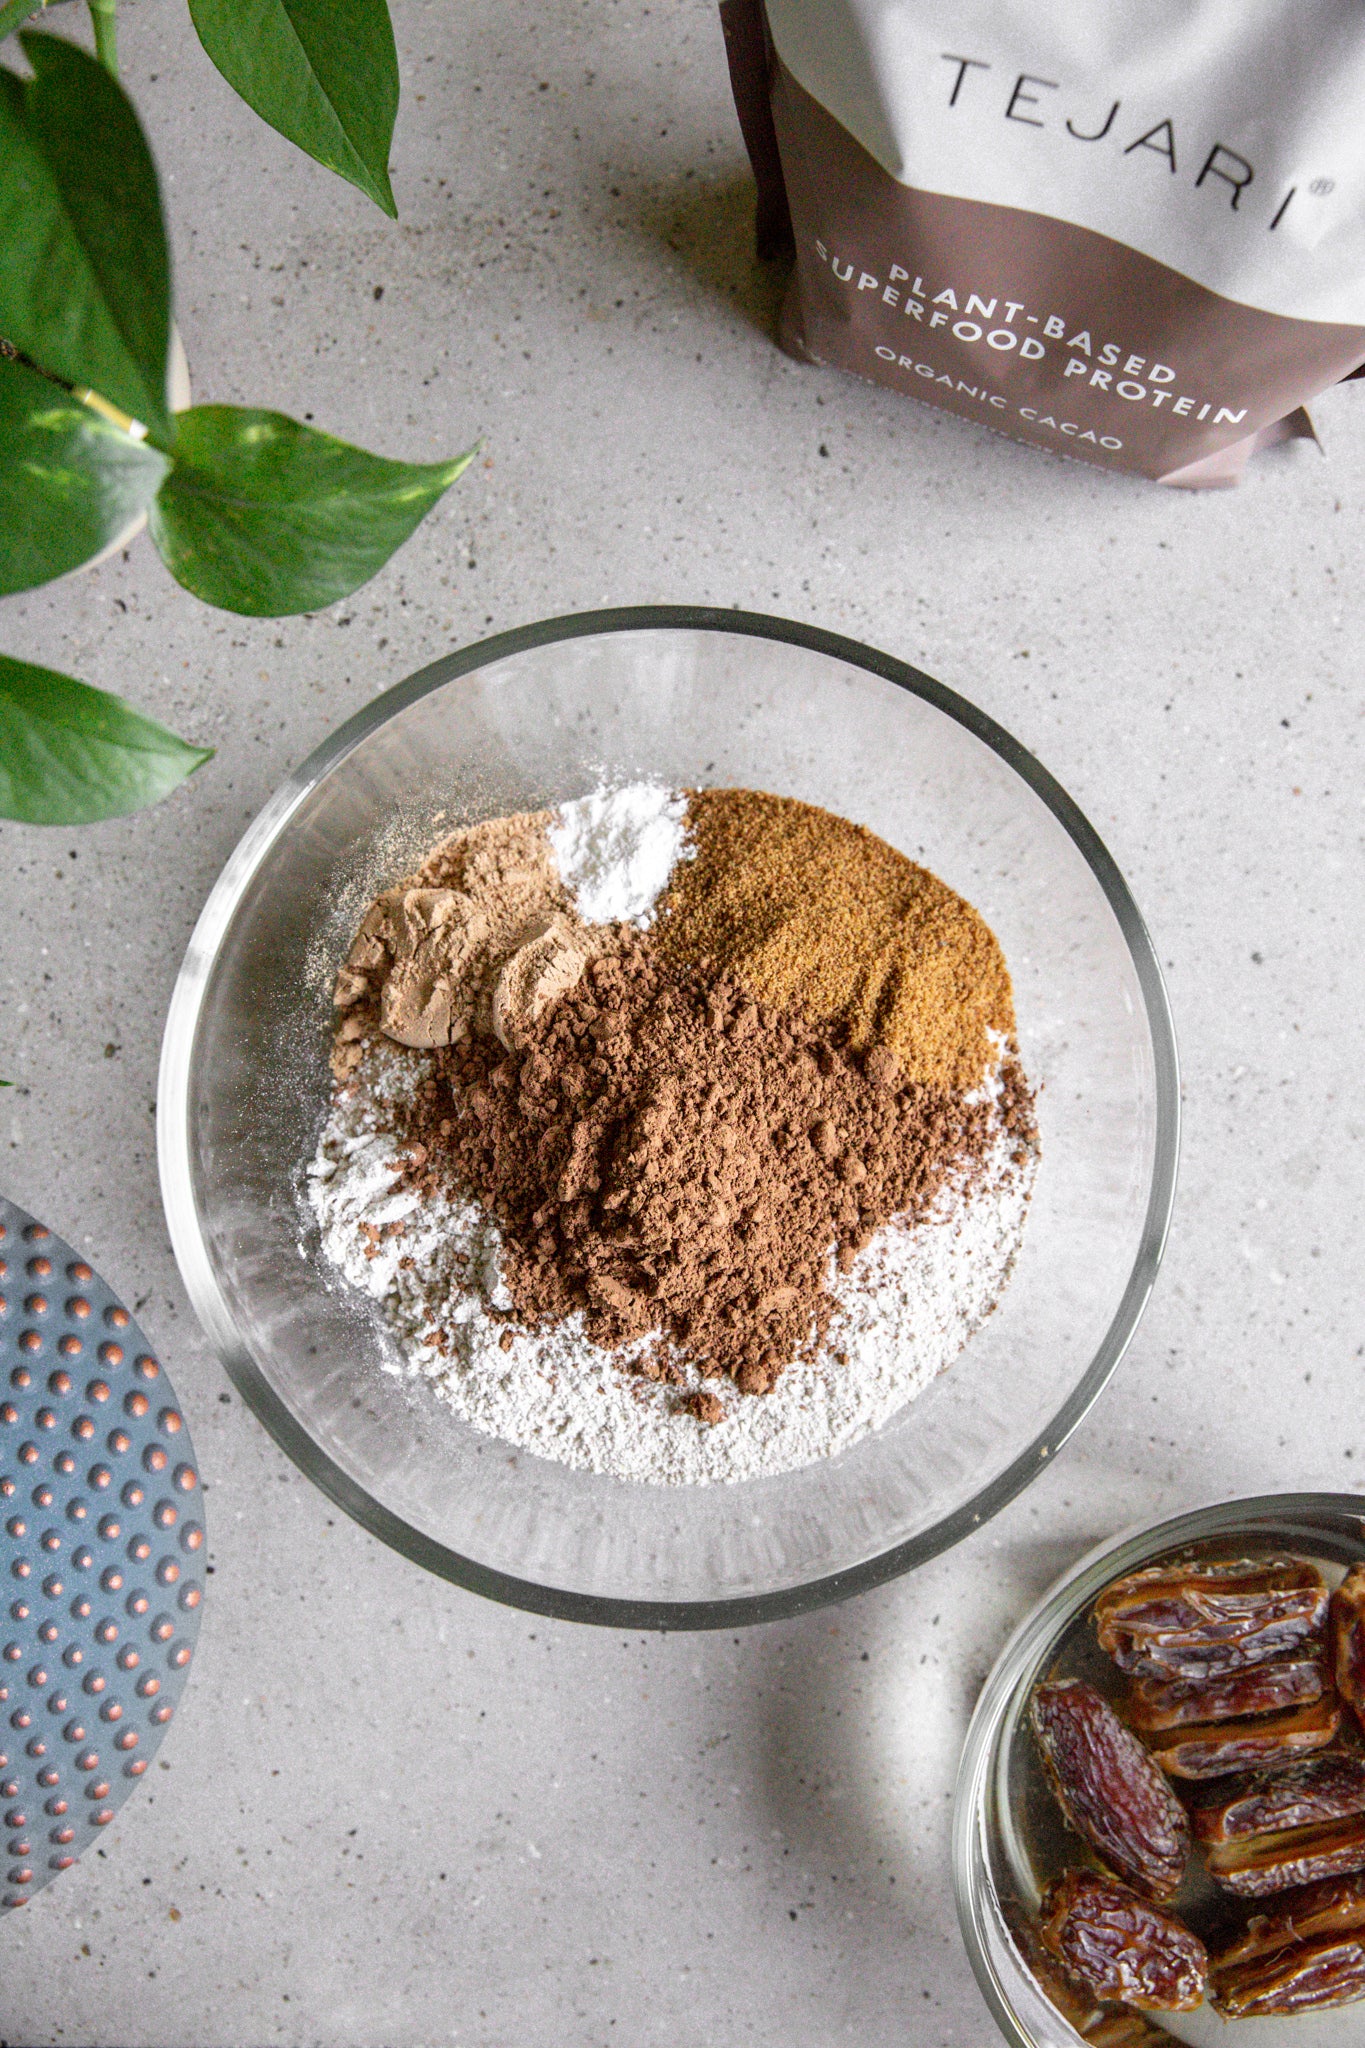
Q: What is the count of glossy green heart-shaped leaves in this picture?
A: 5